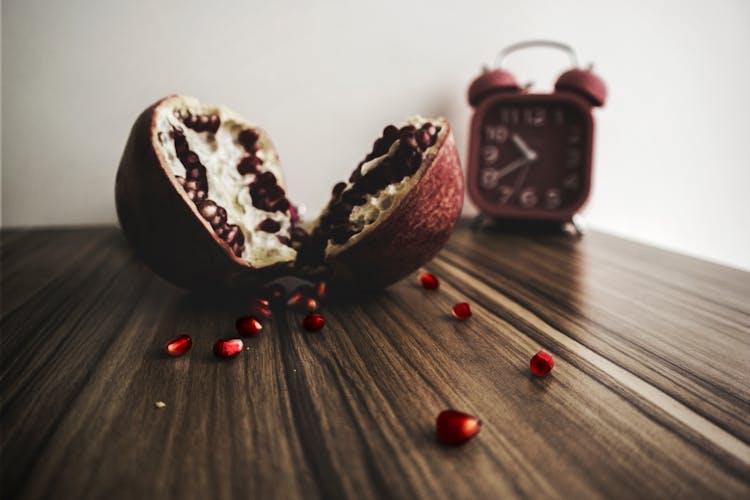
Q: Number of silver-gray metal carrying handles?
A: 1